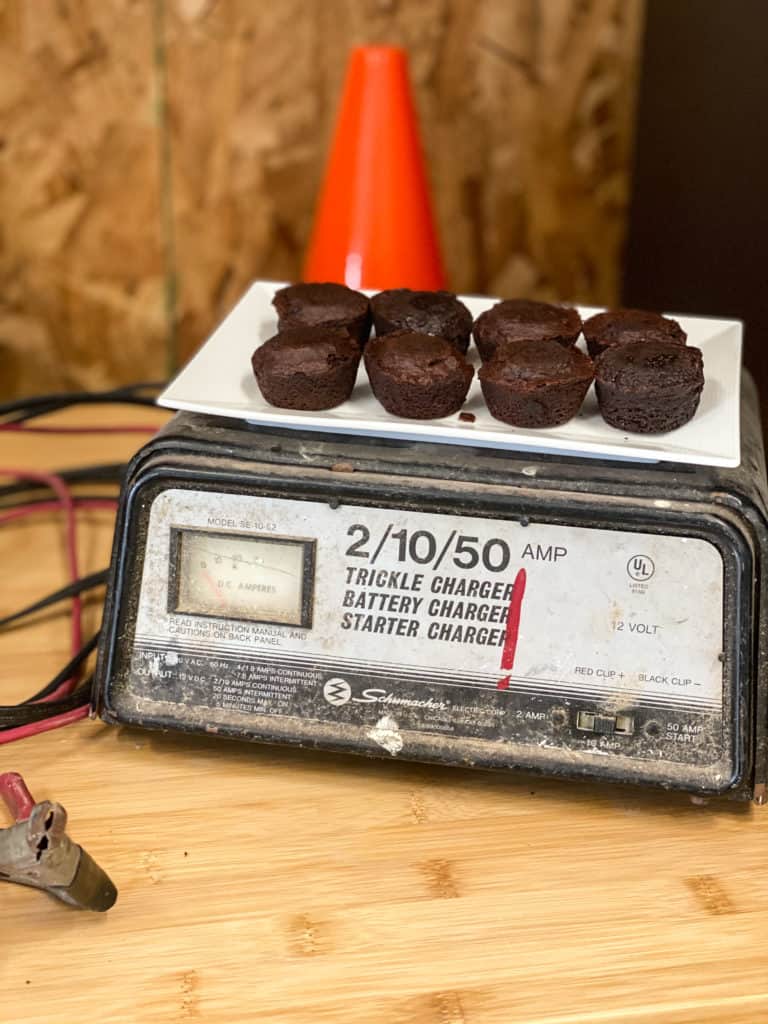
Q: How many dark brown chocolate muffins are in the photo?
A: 8